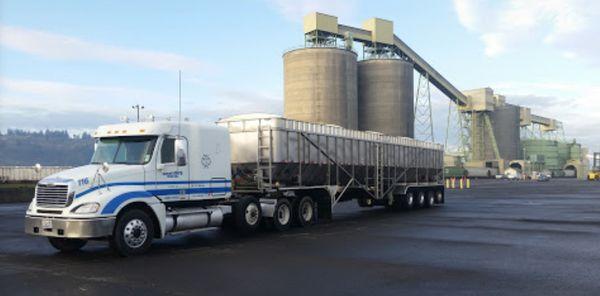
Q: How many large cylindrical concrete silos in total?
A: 3